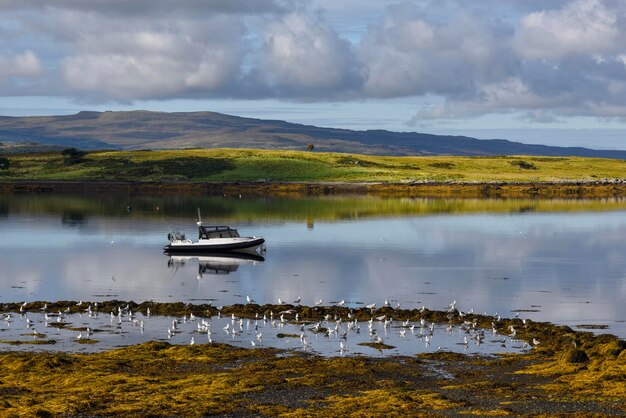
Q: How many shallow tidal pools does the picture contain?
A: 1